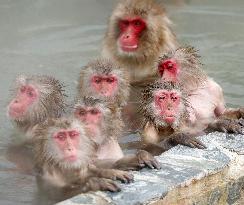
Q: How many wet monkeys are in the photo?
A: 7